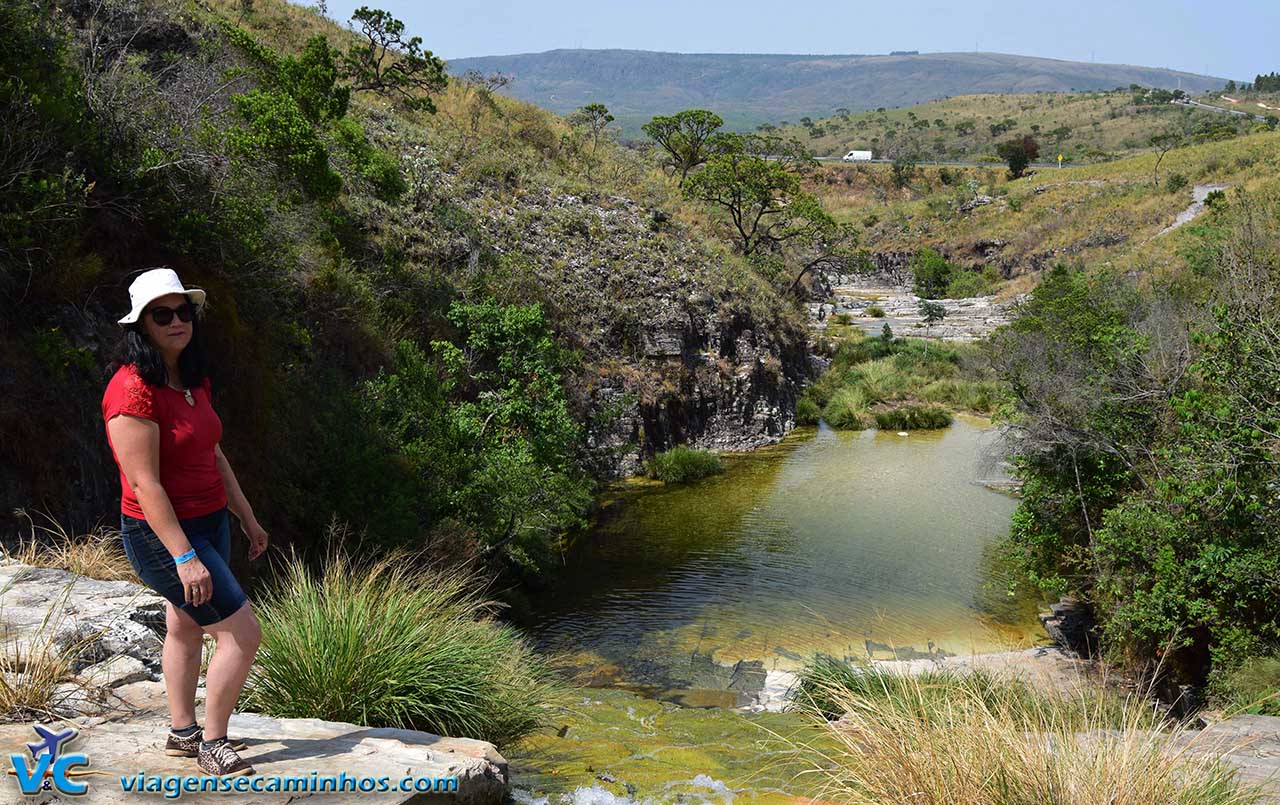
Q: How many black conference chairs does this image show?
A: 0